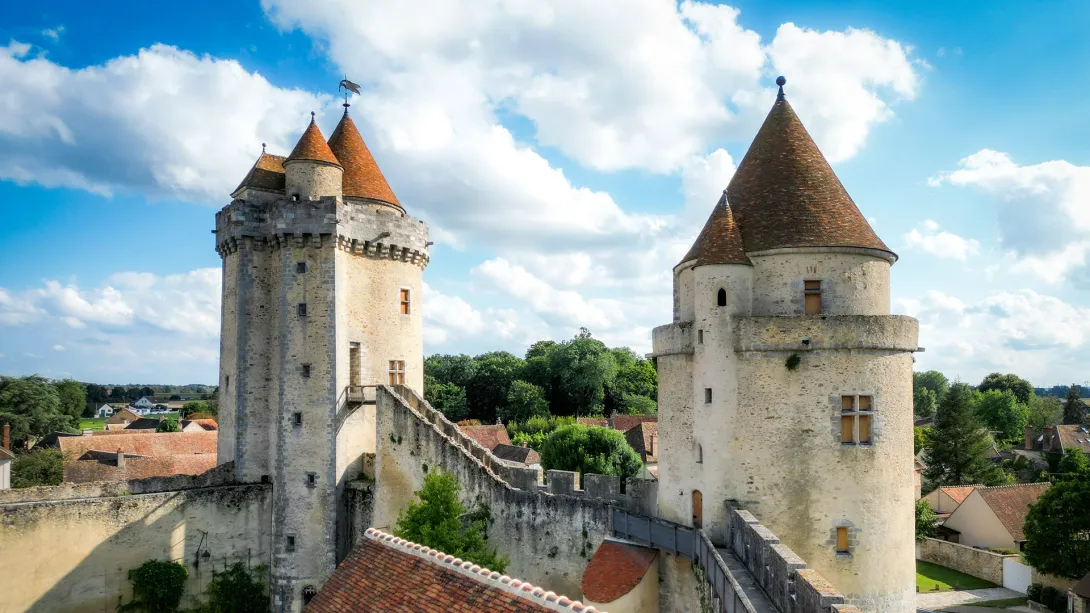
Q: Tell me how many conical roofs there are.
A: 4